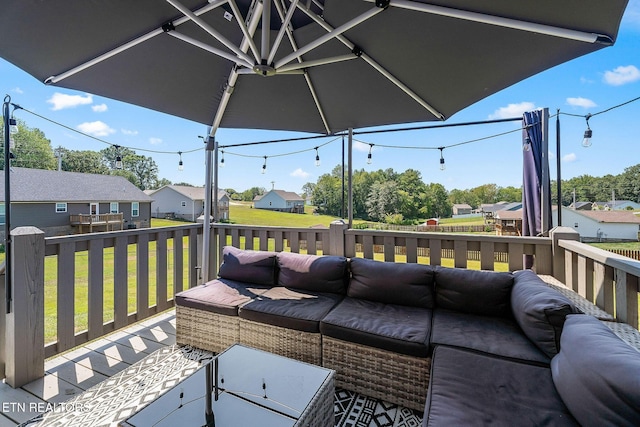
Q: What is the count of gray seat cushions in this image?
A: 5